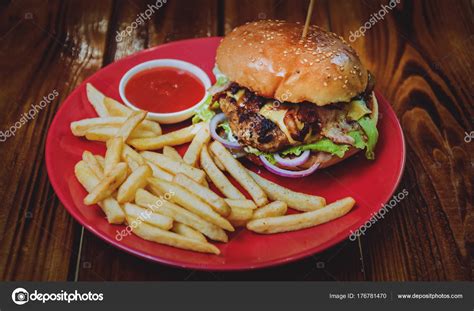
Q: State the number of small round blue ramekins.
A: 0